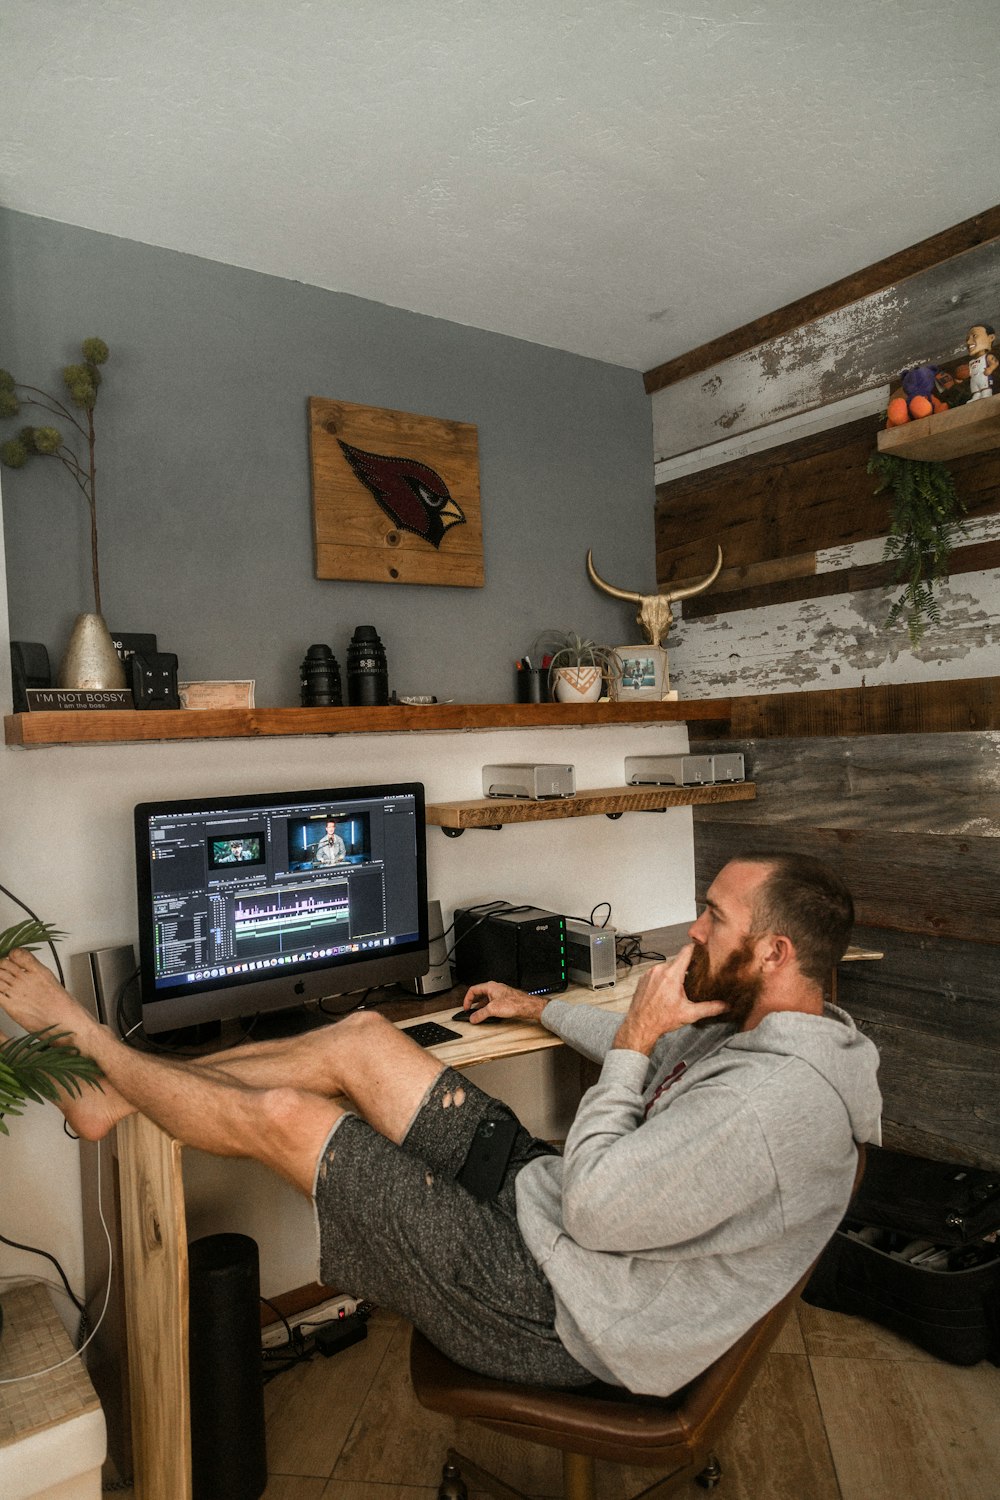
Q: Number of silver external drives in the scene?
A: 4